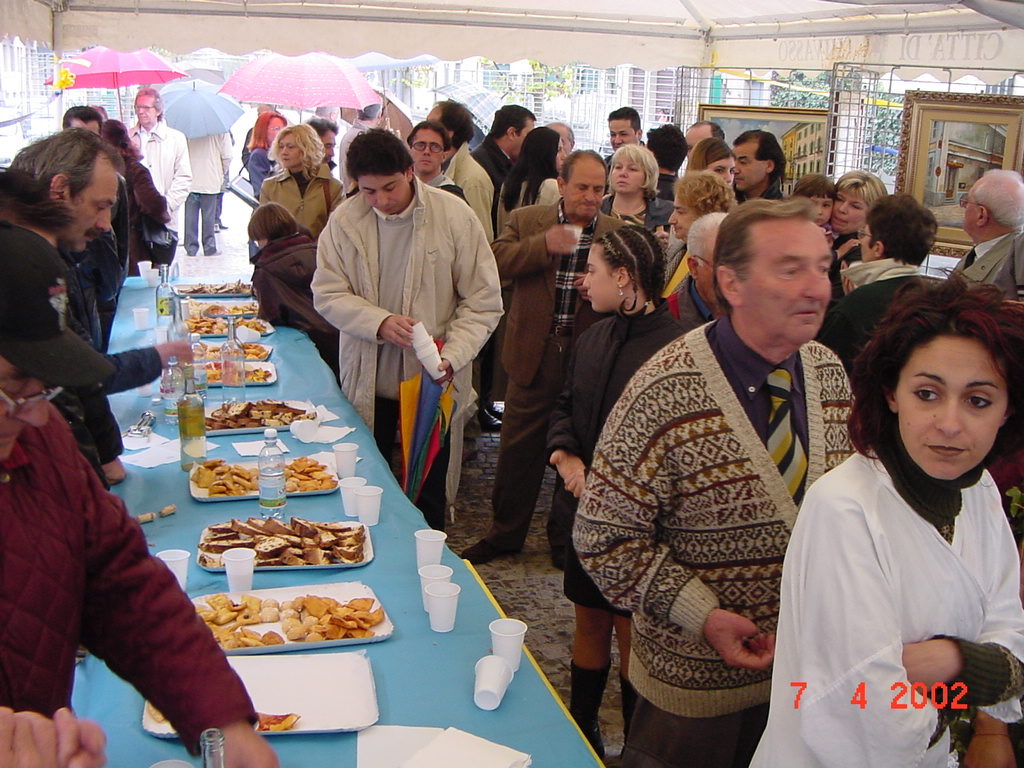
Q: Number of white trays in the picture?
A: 10